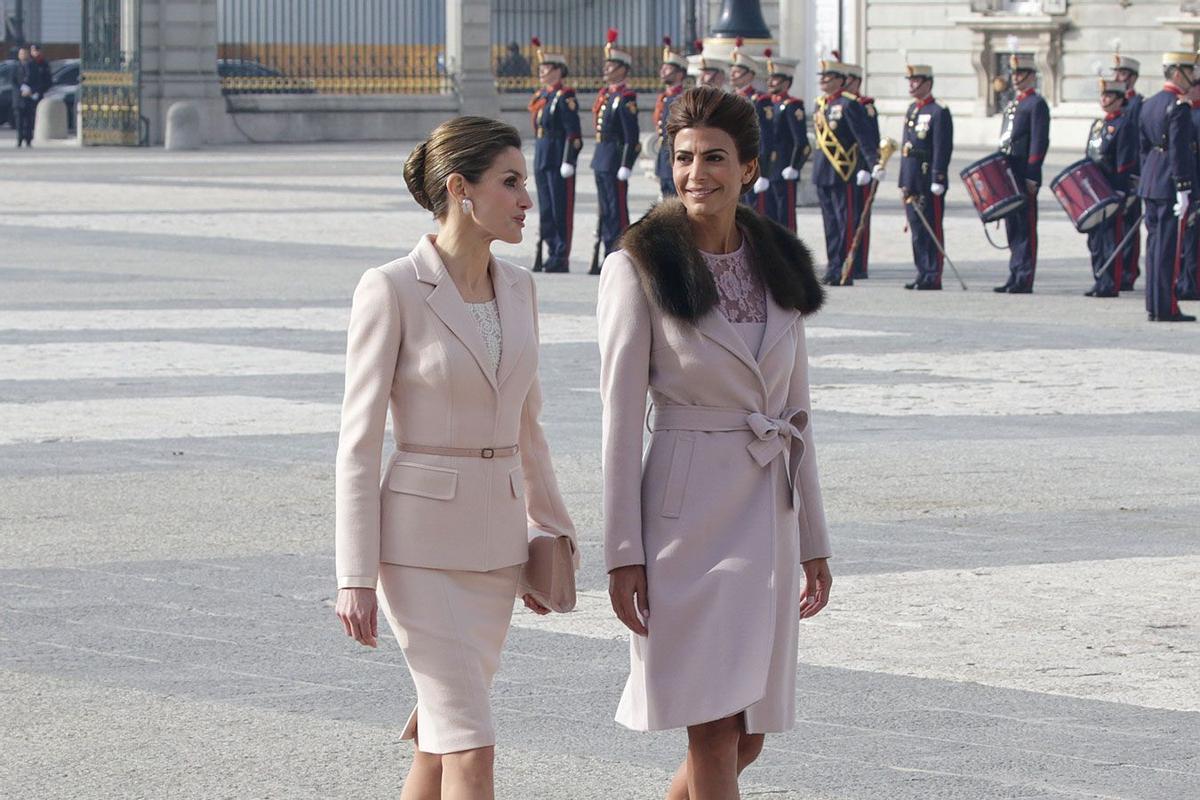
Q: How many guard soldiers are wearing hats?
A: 13